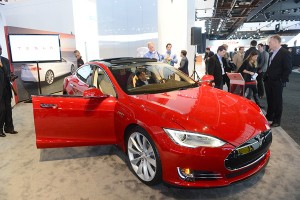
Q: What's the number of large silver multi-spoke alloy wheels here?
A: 1